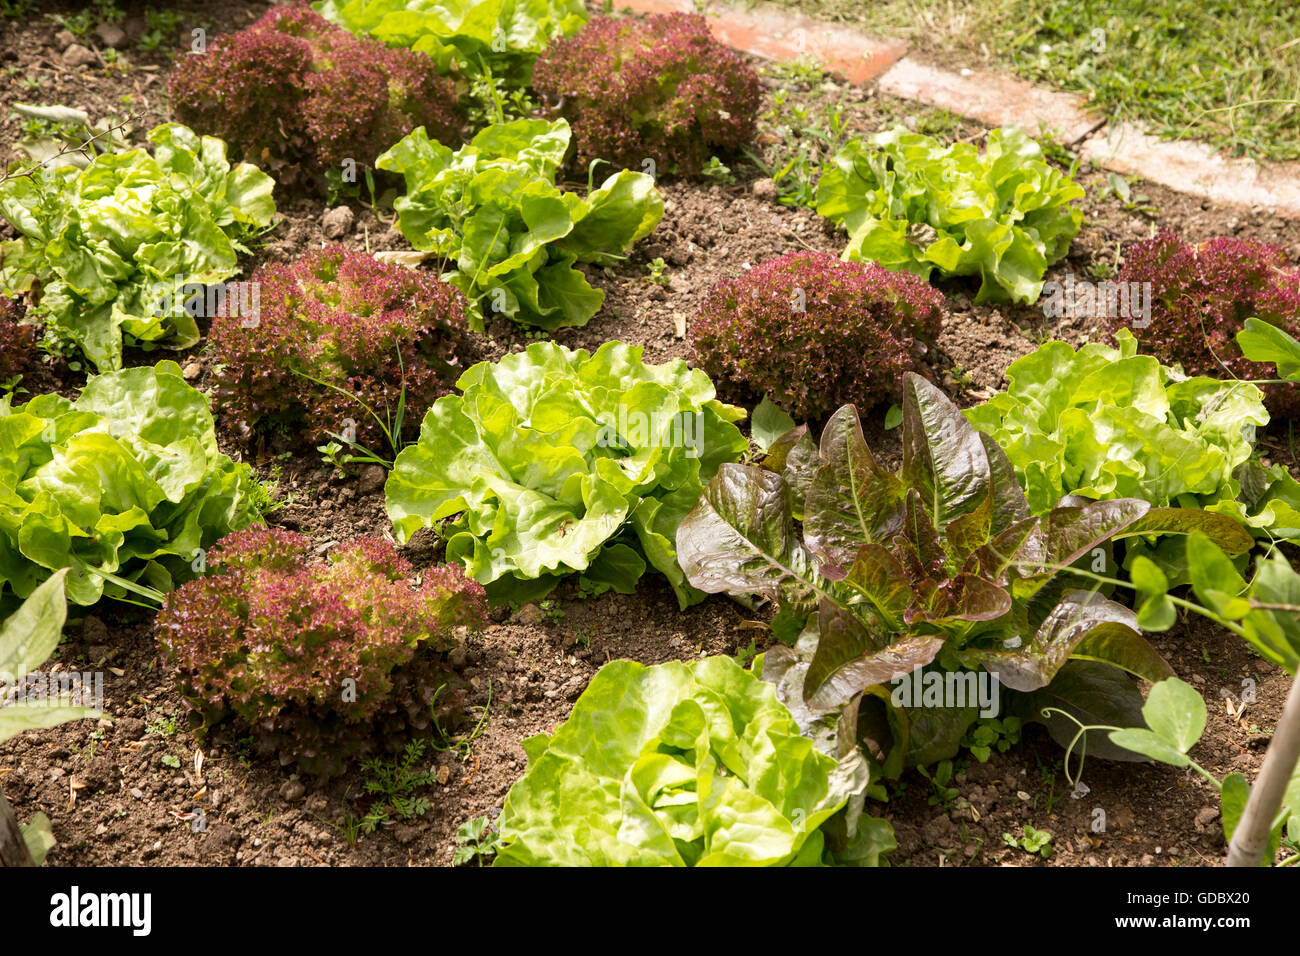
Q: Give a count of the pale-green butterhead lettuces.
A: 8